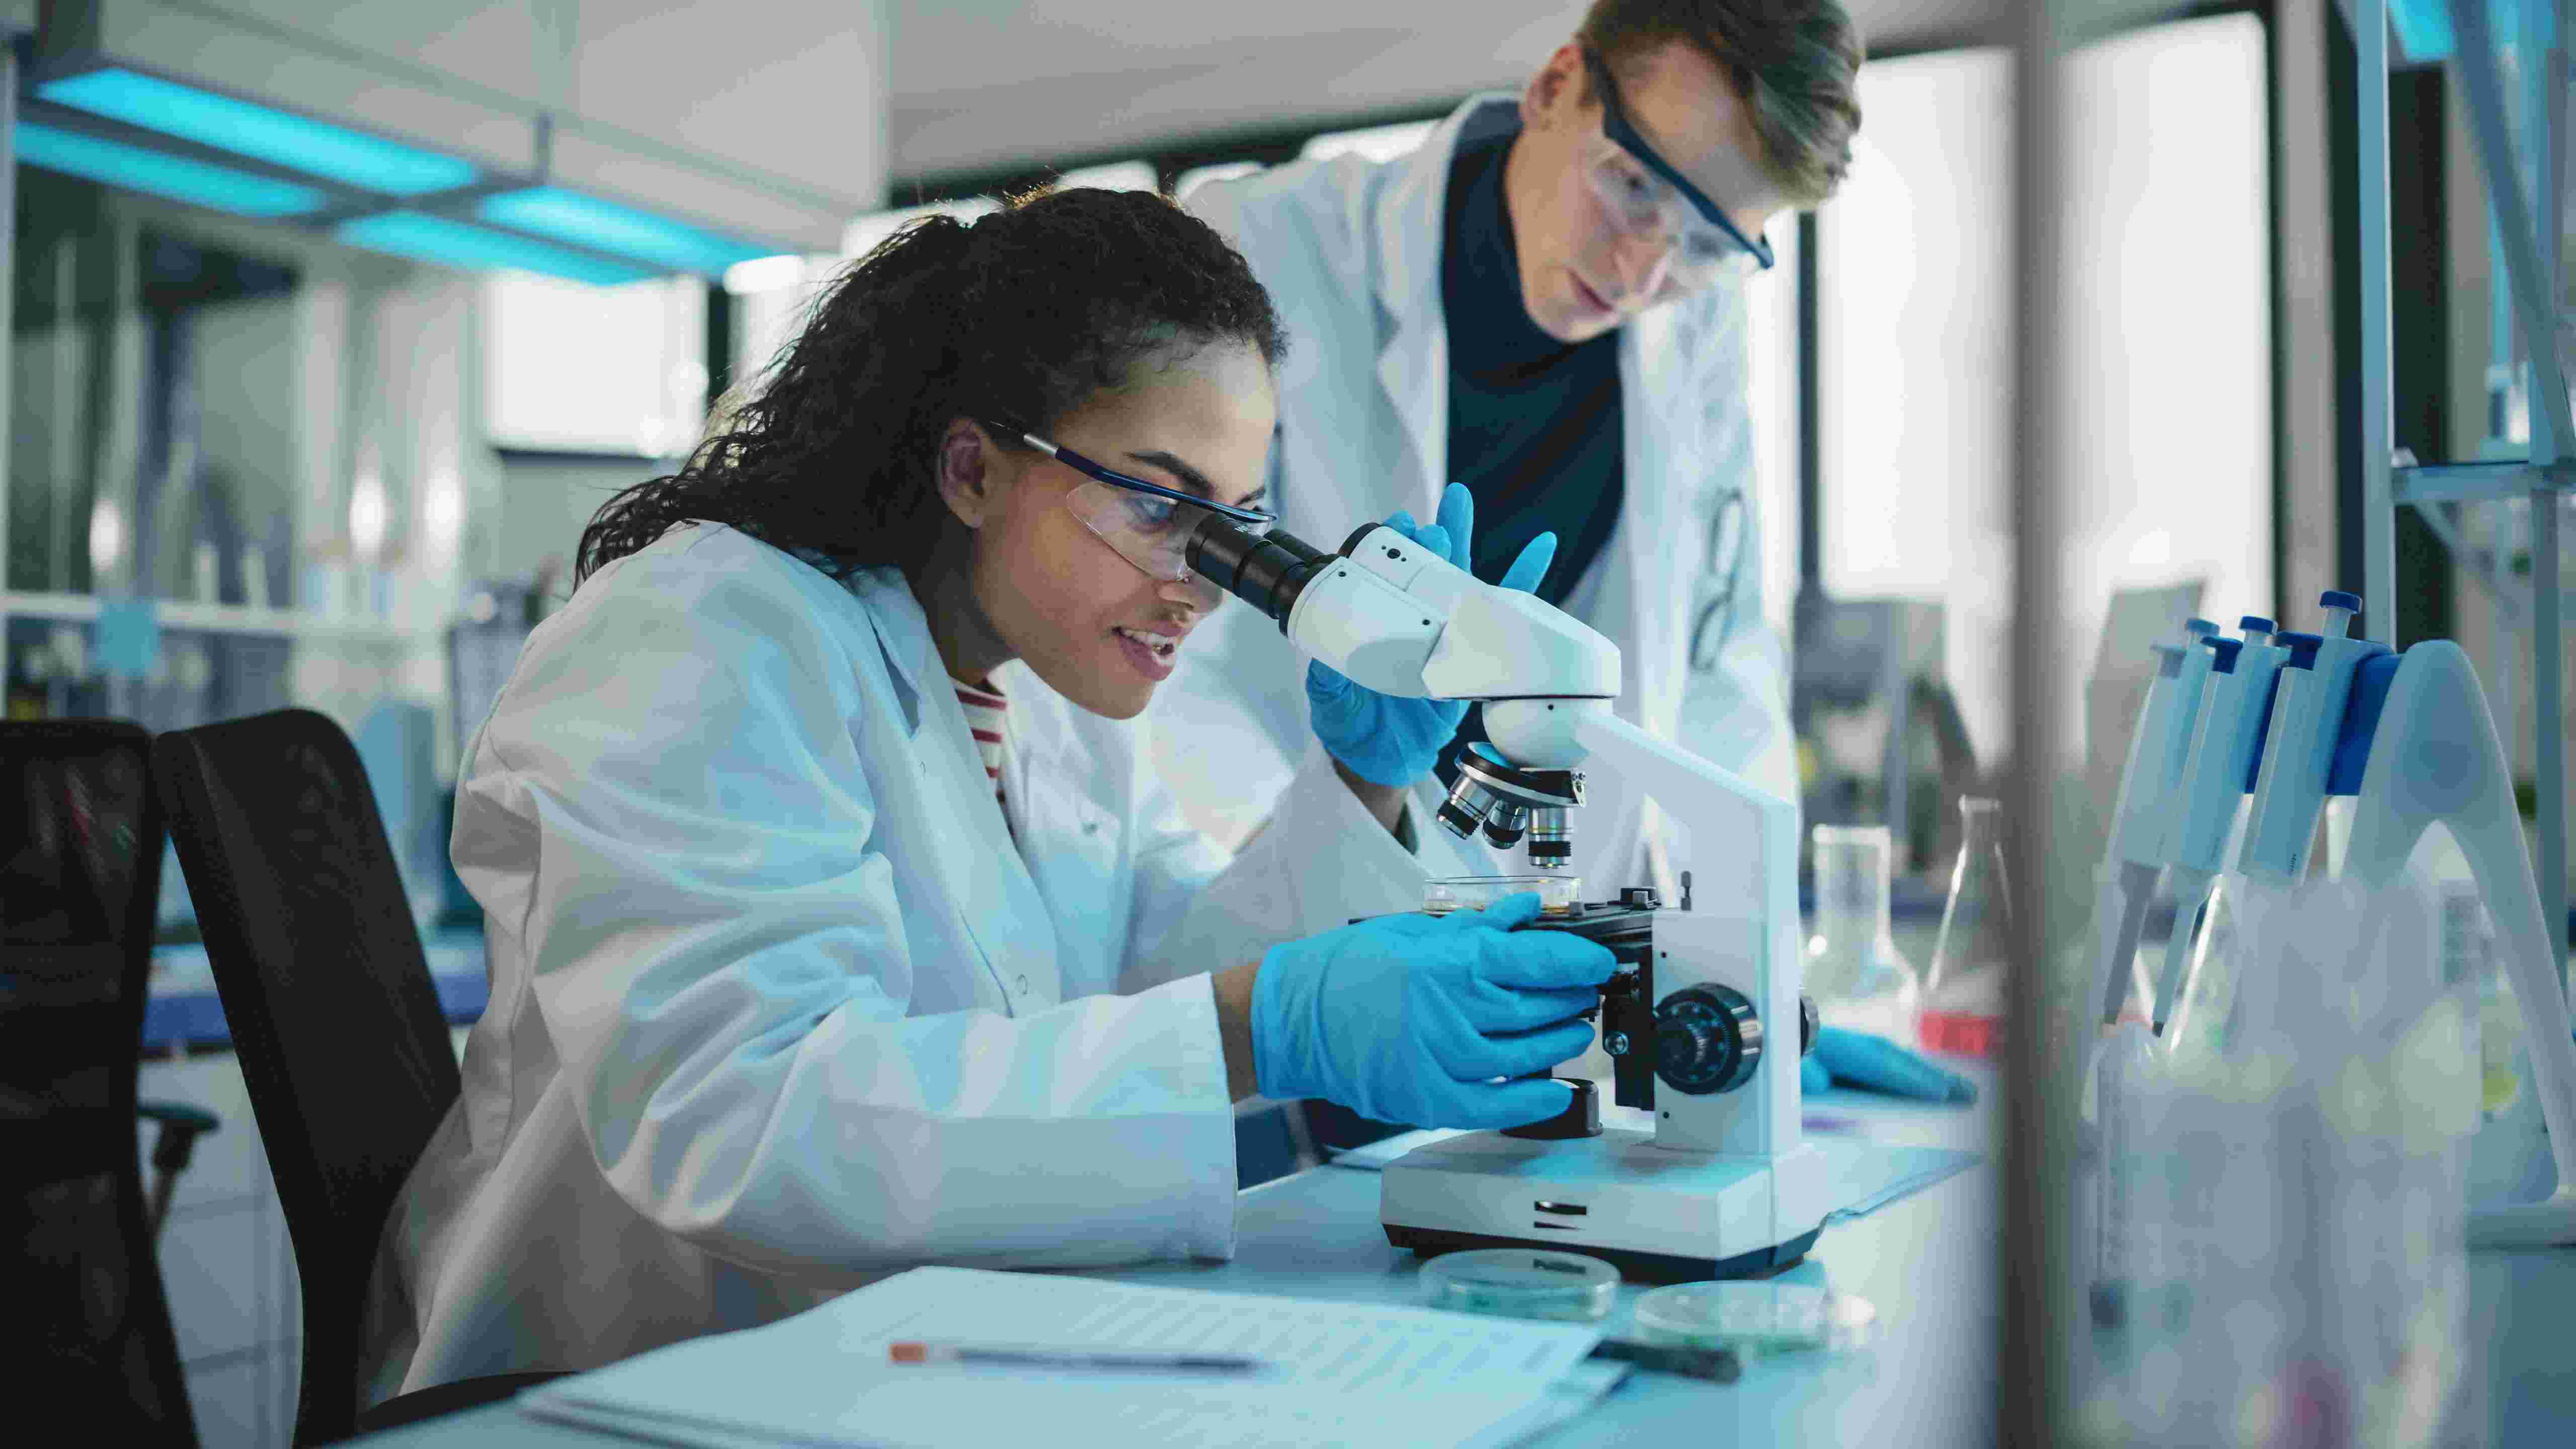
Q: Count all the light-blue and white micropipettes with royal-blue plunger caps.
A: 3